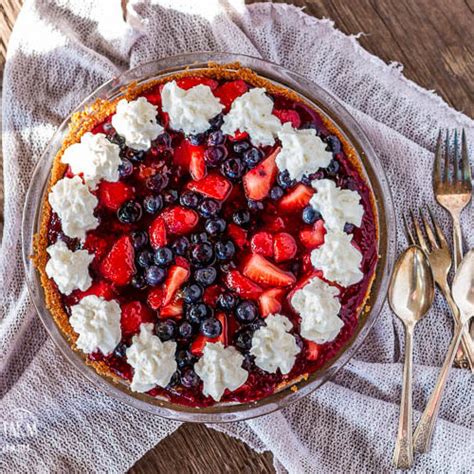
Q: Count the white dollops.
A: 14